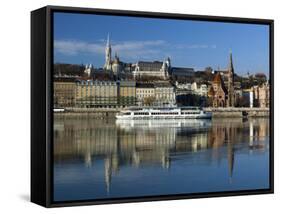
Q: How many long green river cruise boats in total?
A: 0